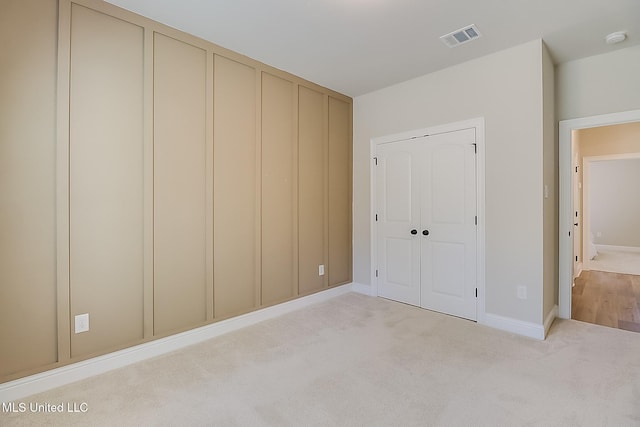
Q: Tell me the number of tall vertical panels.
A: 7